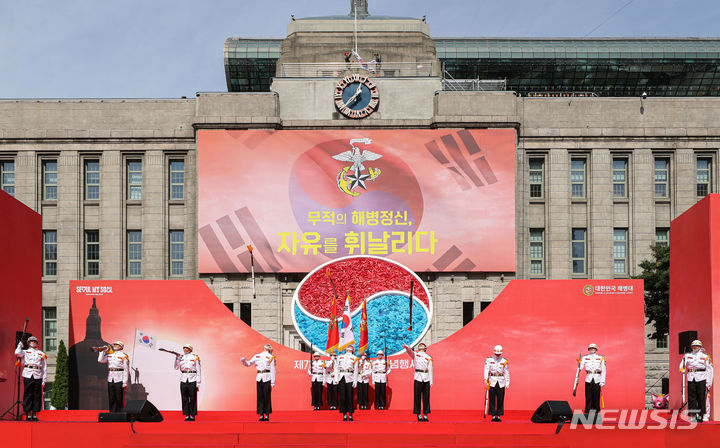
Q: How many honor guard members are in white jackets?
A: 13